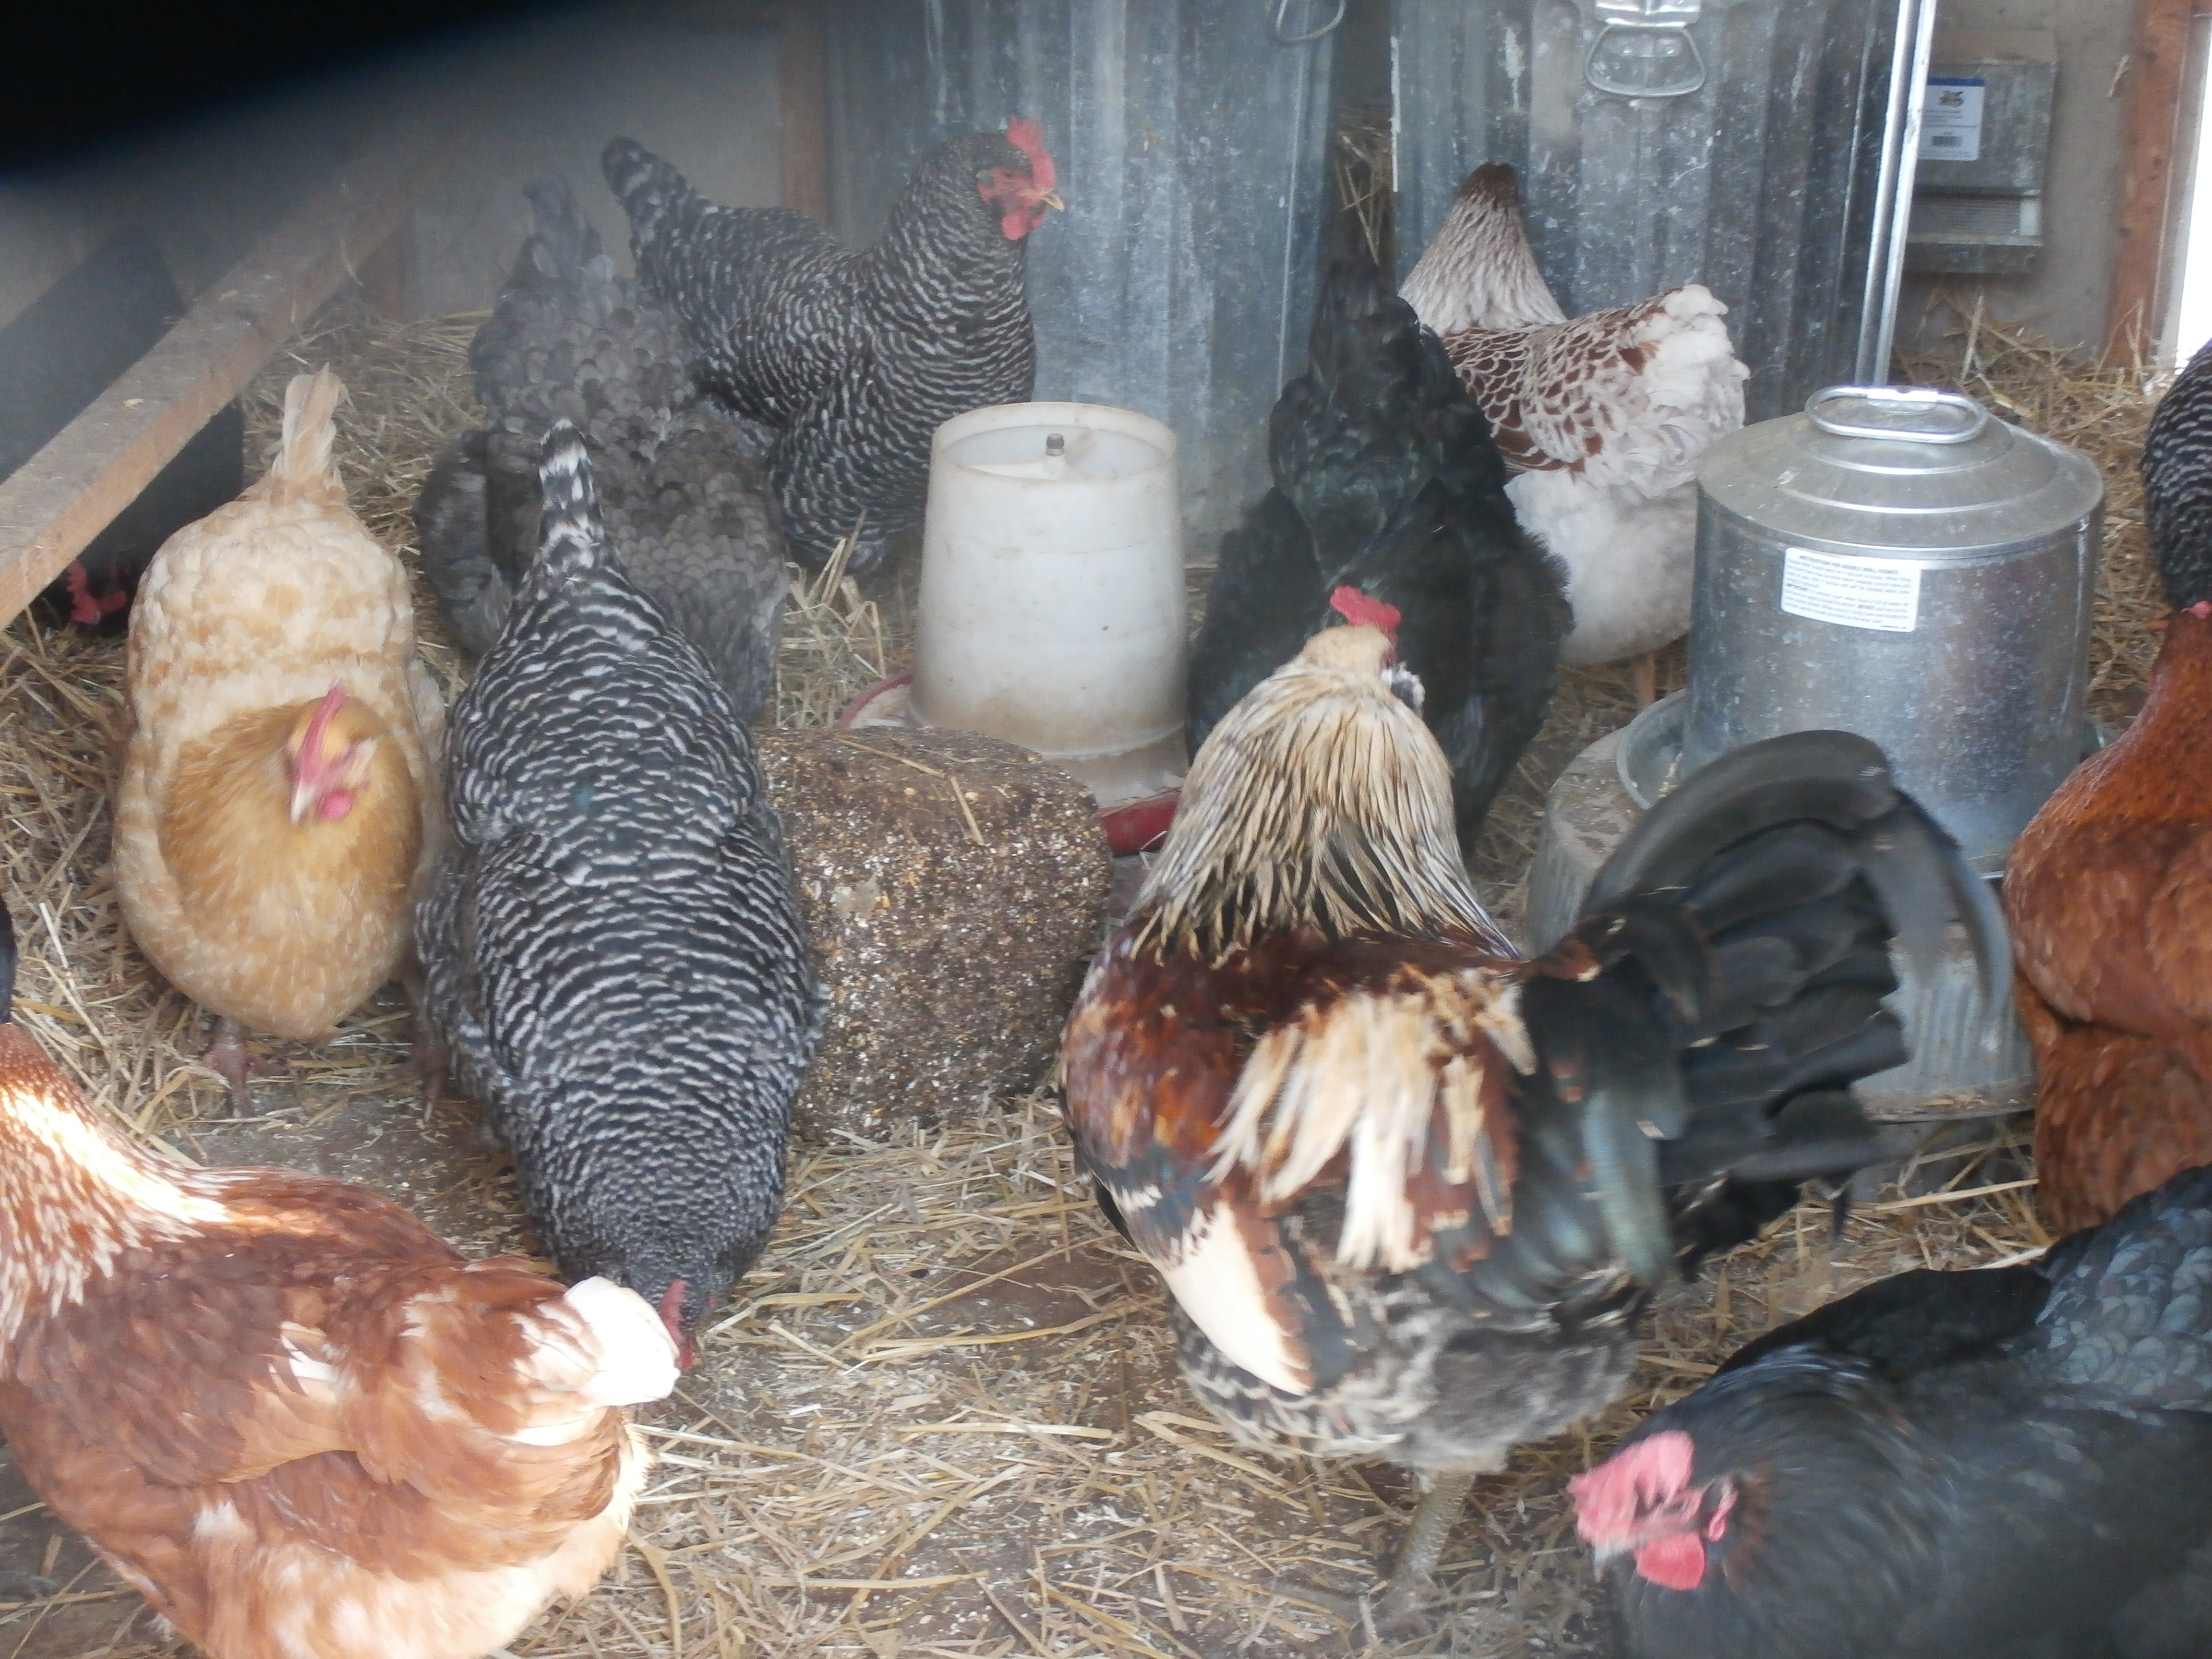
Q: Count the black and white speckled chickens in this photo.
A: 3